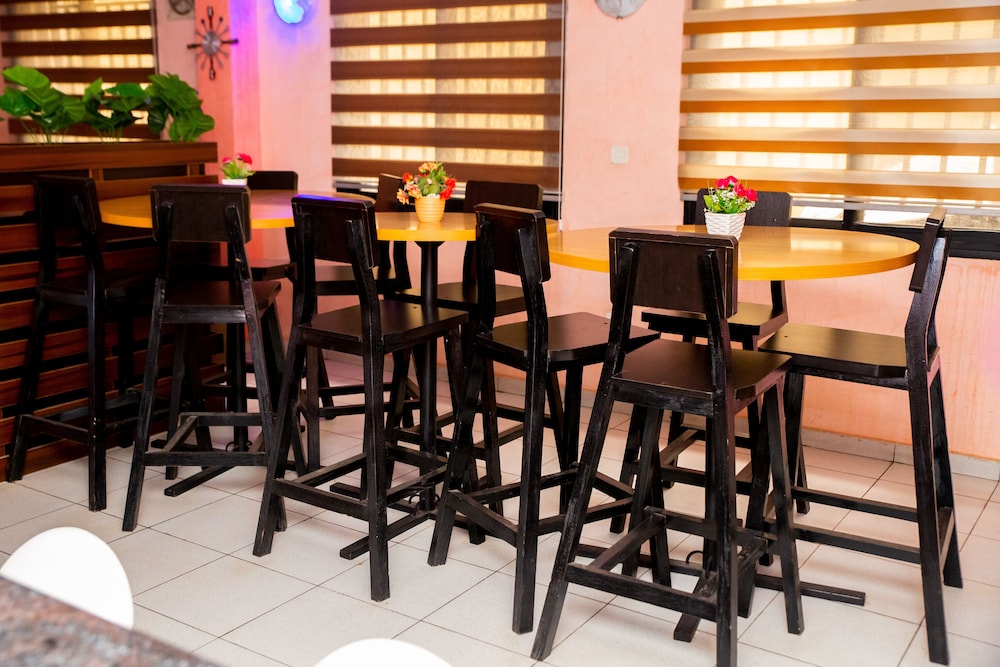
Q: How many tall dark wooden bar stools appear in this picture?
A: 10